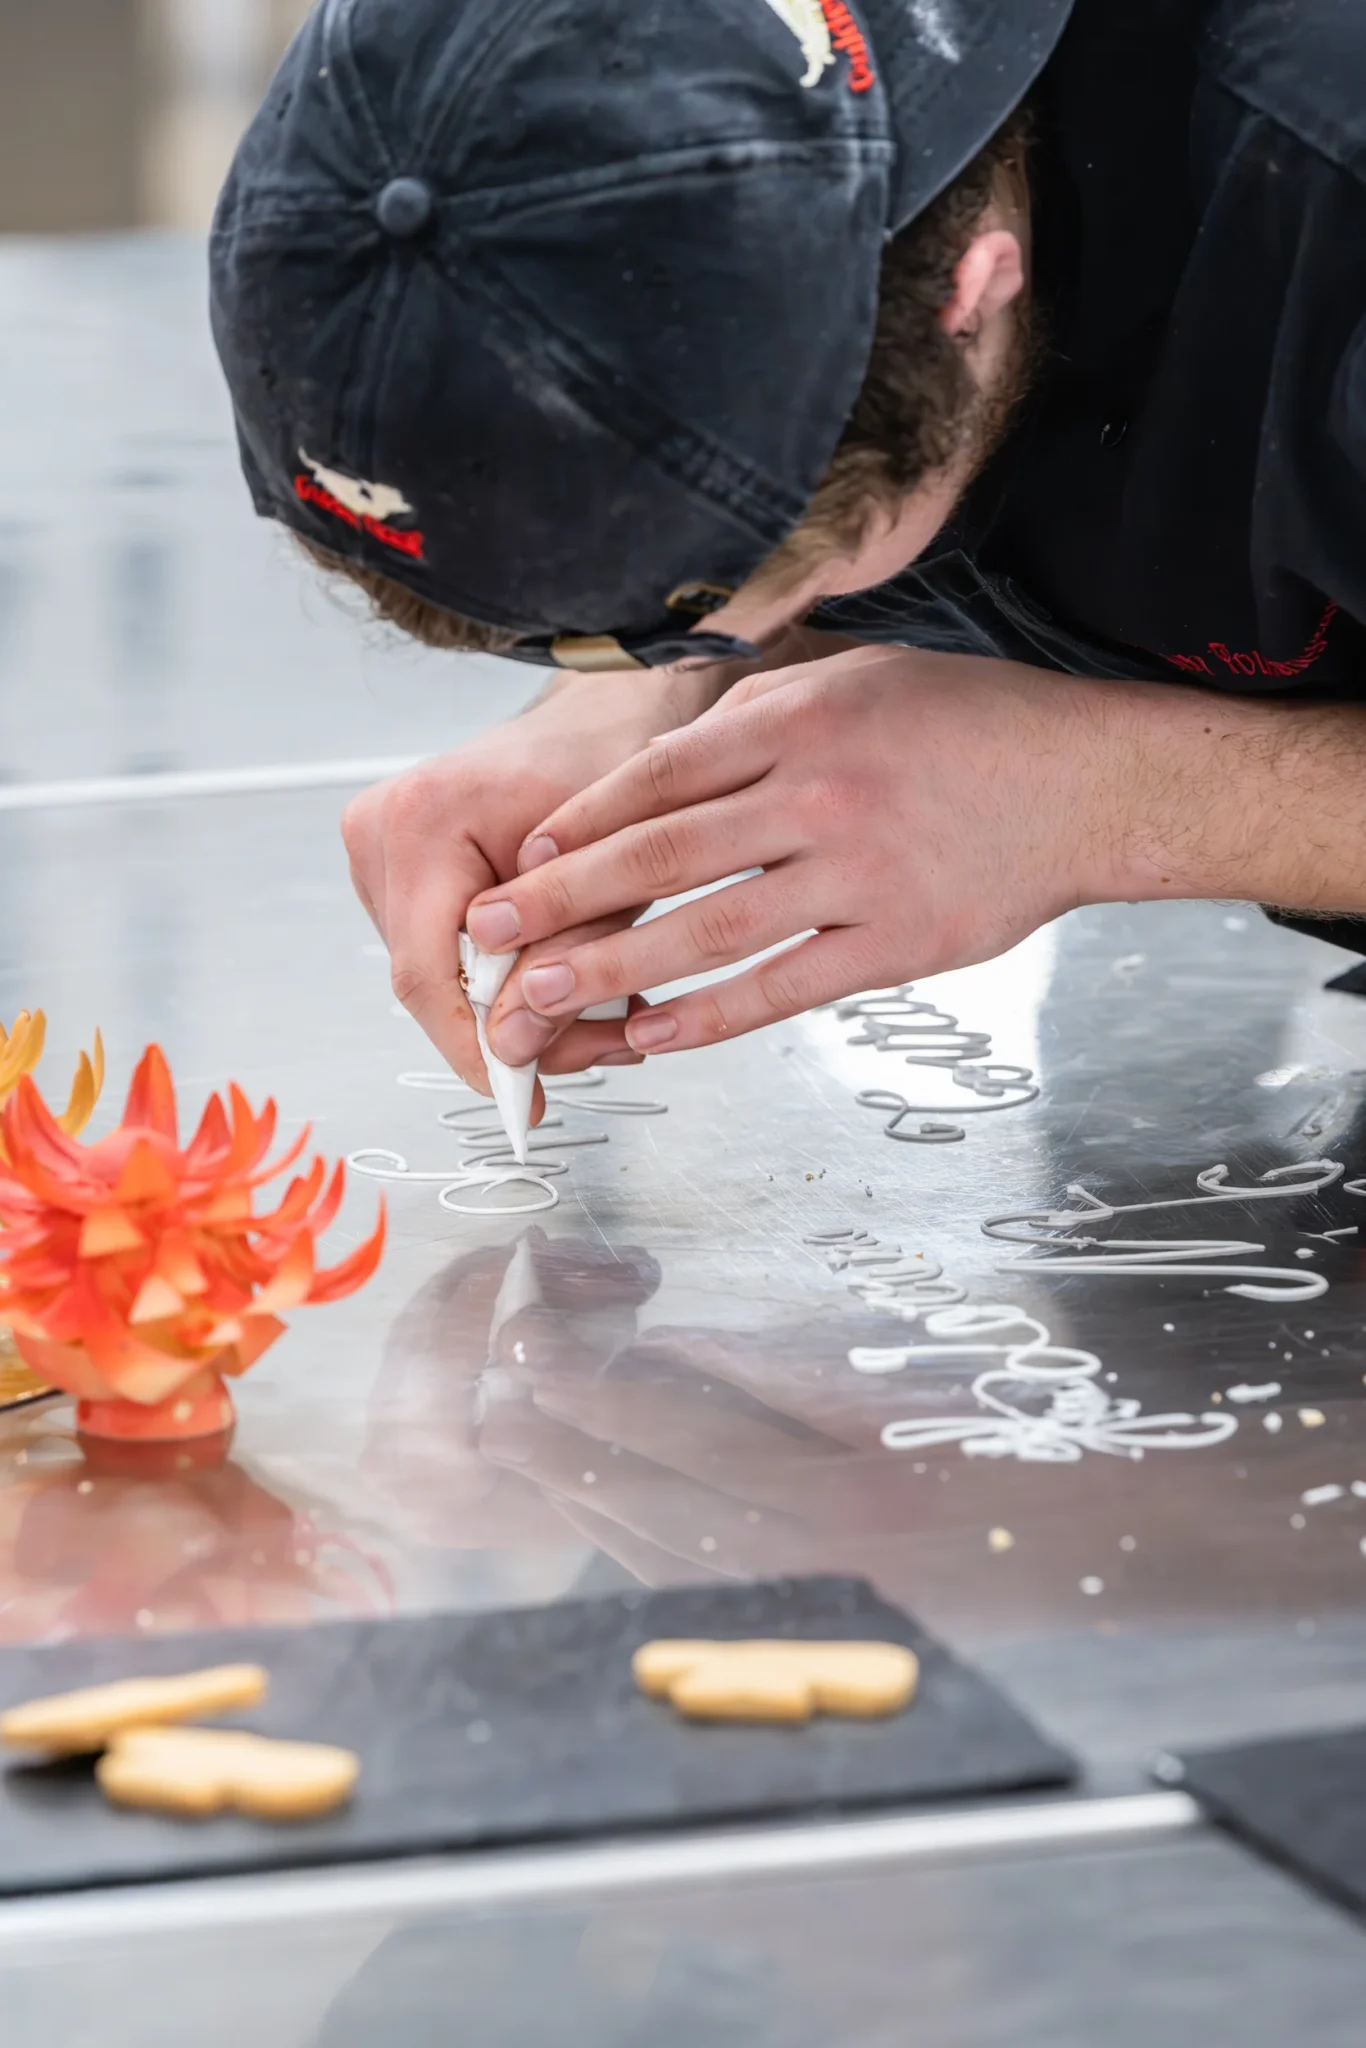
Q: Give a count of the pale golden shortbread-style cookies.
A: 3